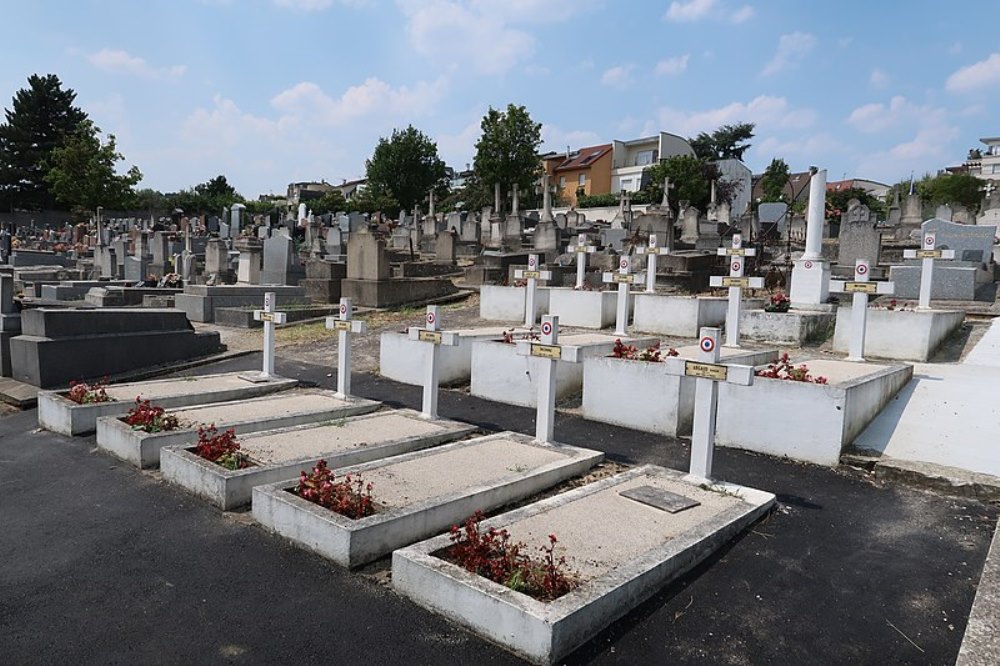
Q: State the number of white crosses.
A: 13